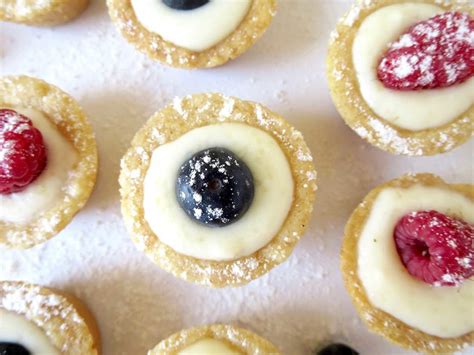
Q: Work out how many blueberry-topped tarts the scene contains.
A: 3